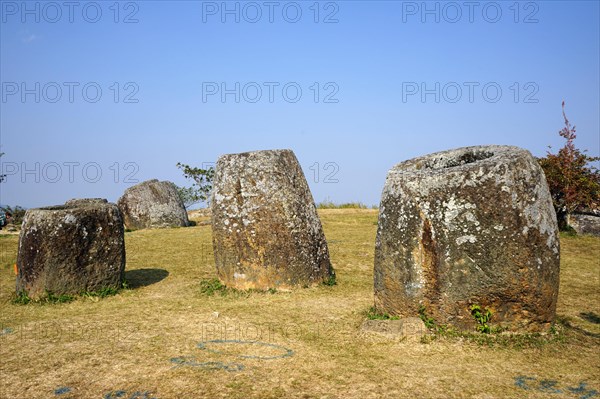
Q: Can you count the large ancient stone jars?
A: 4